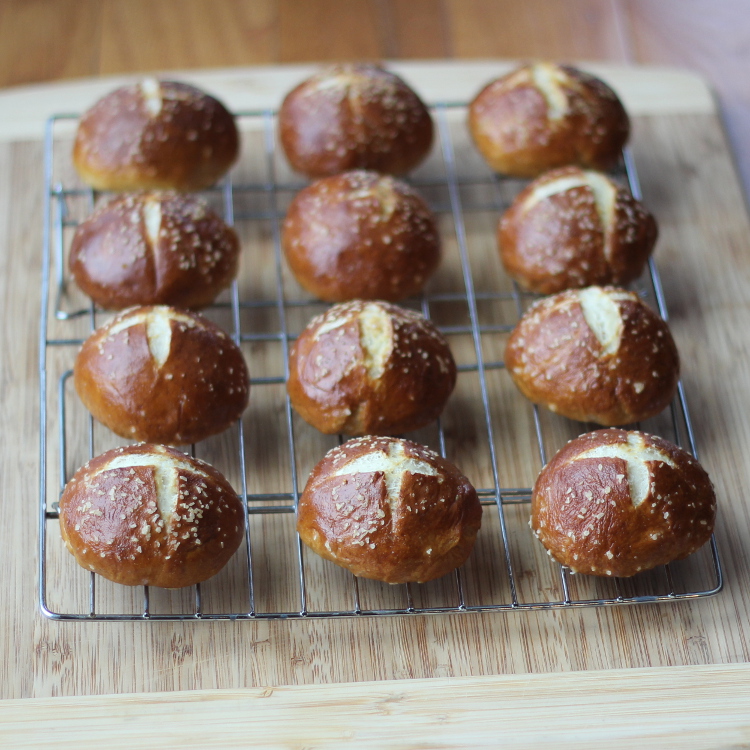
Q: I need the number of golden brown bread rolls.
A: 12